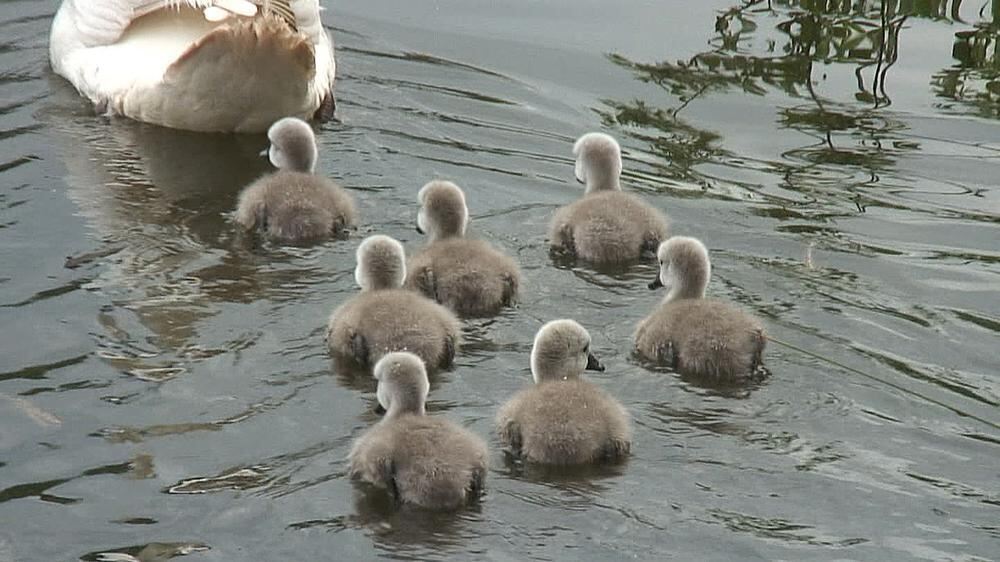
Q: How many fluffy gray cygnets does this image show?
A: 7